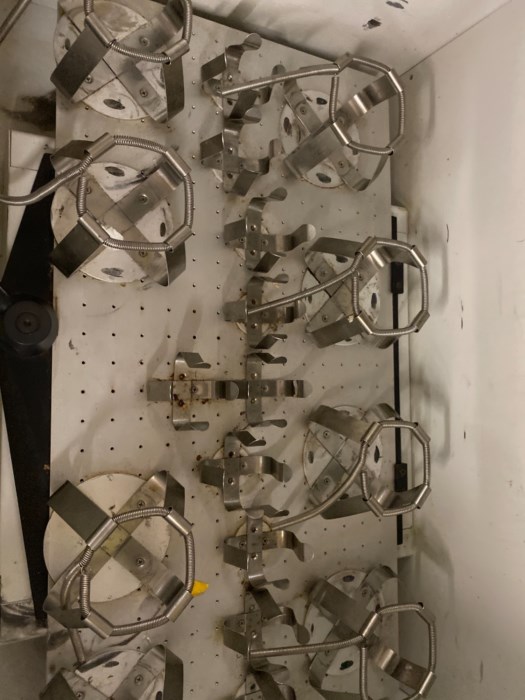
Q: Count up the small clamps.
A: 10